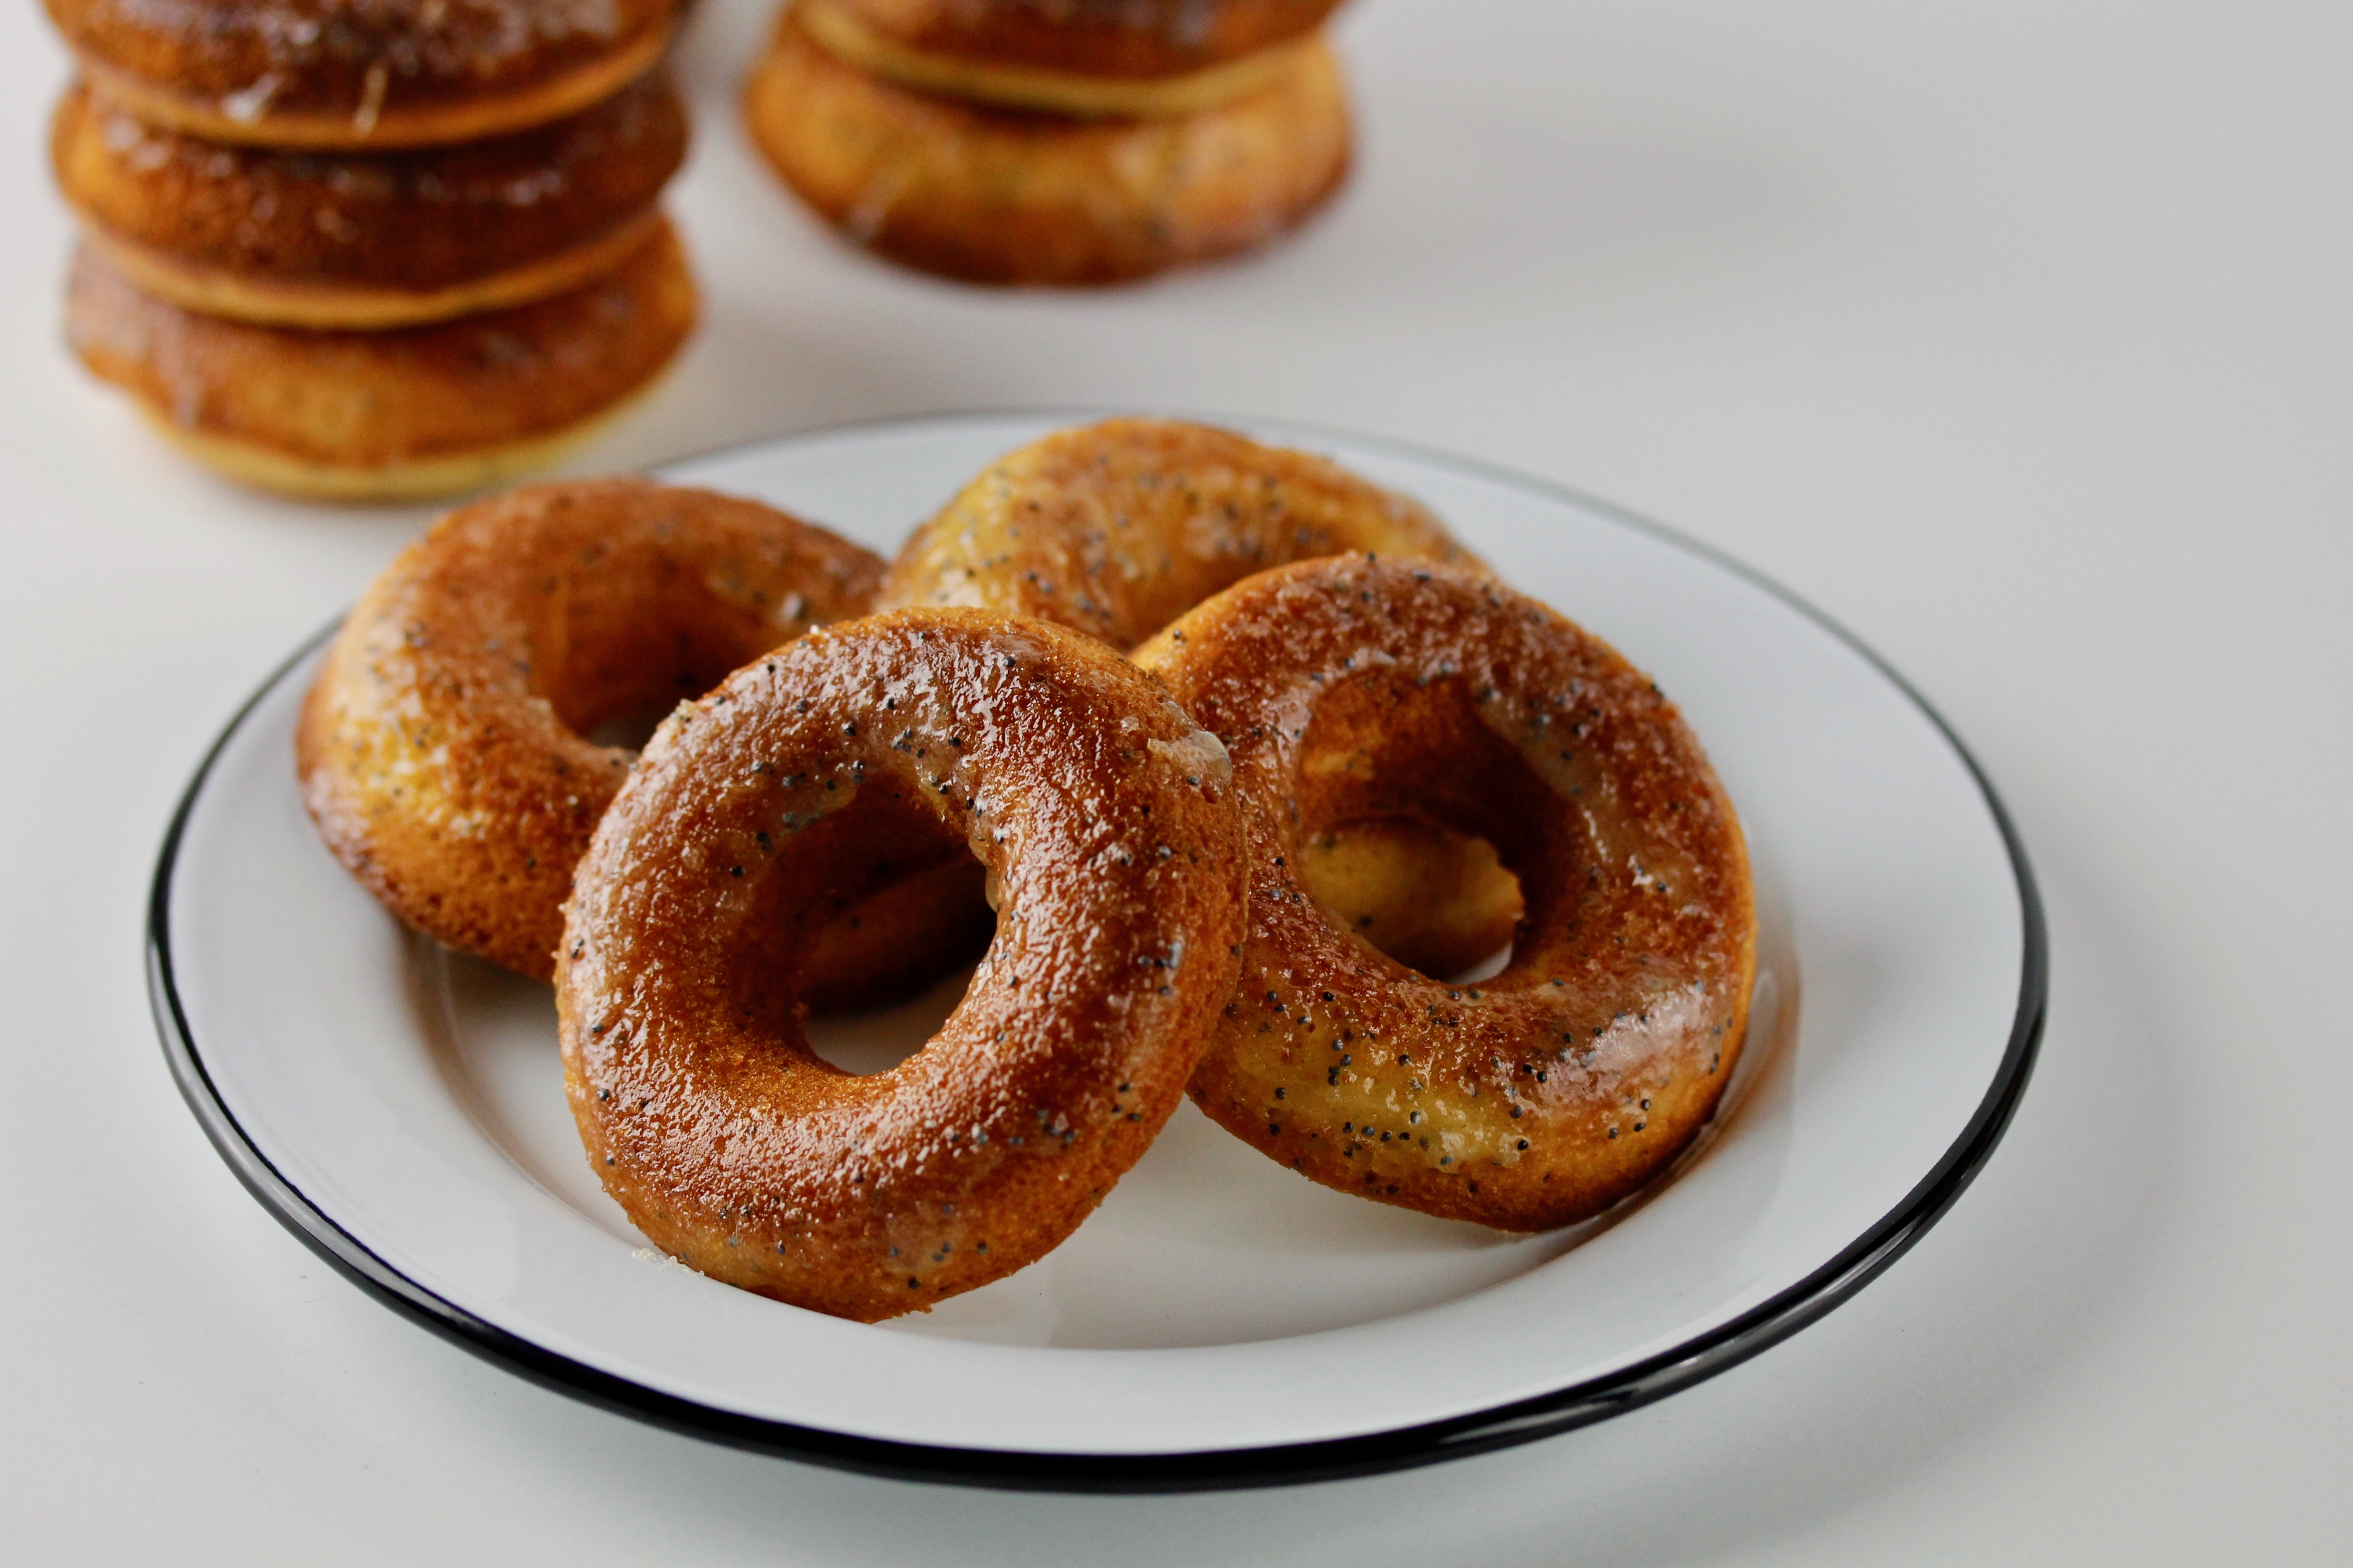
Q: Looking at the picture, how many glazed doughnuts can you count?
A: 9